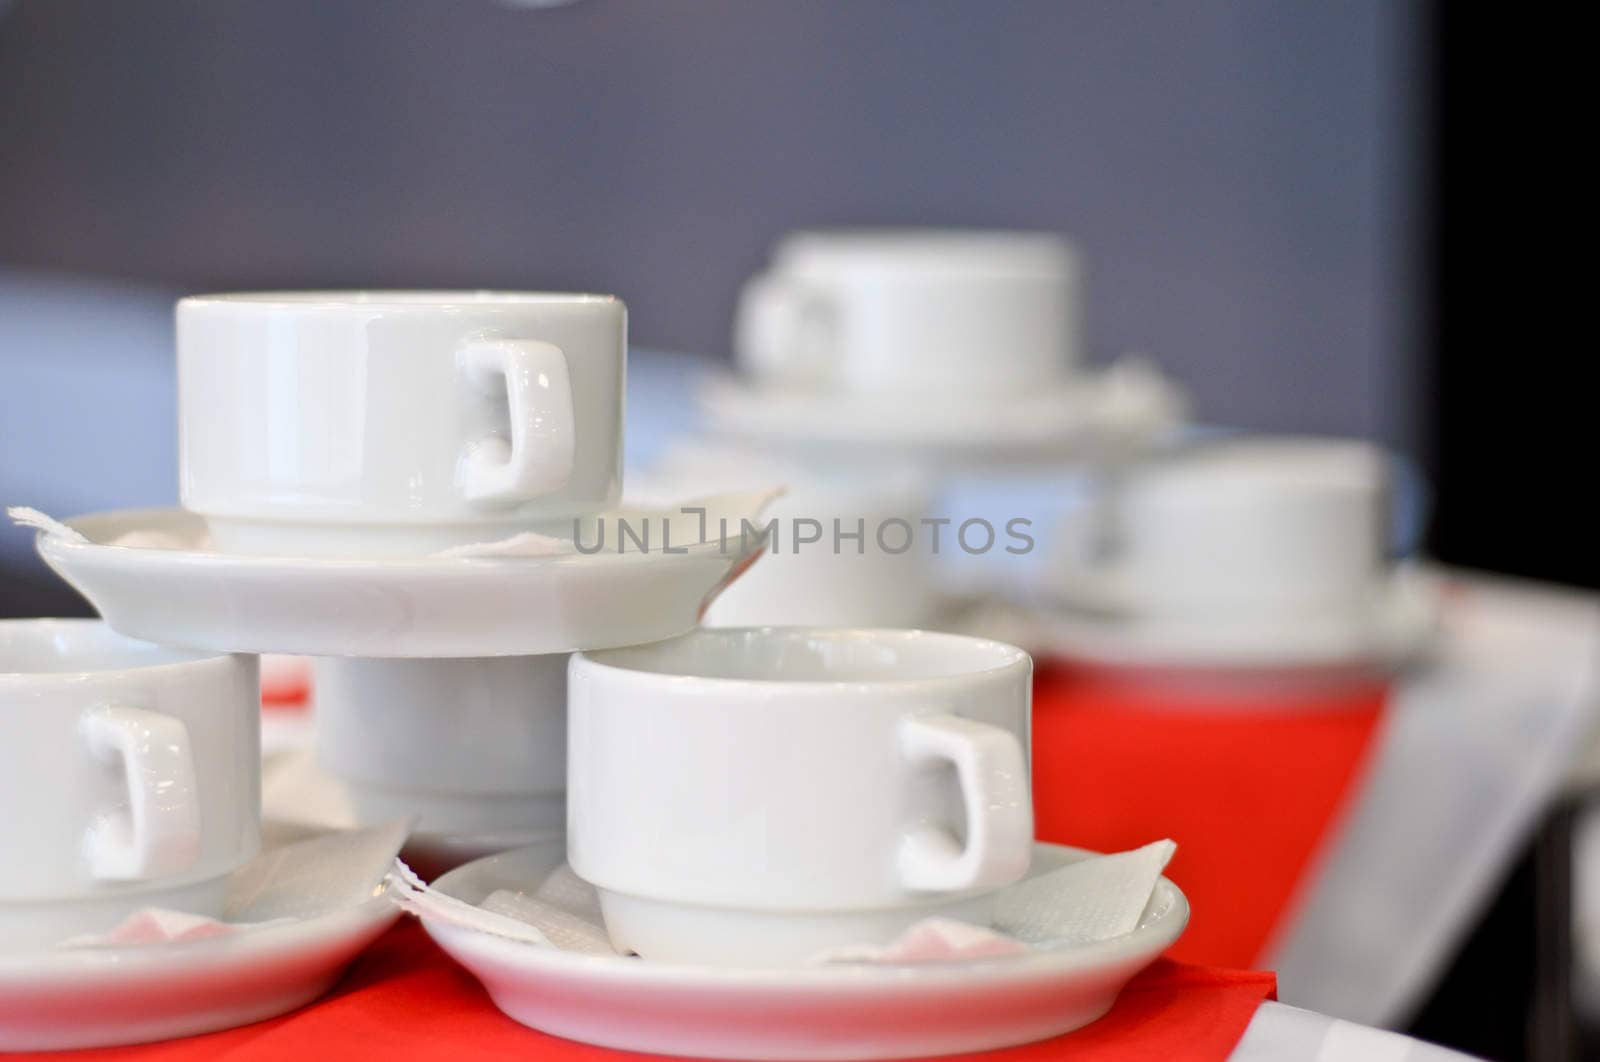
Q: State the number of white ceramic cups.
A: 7